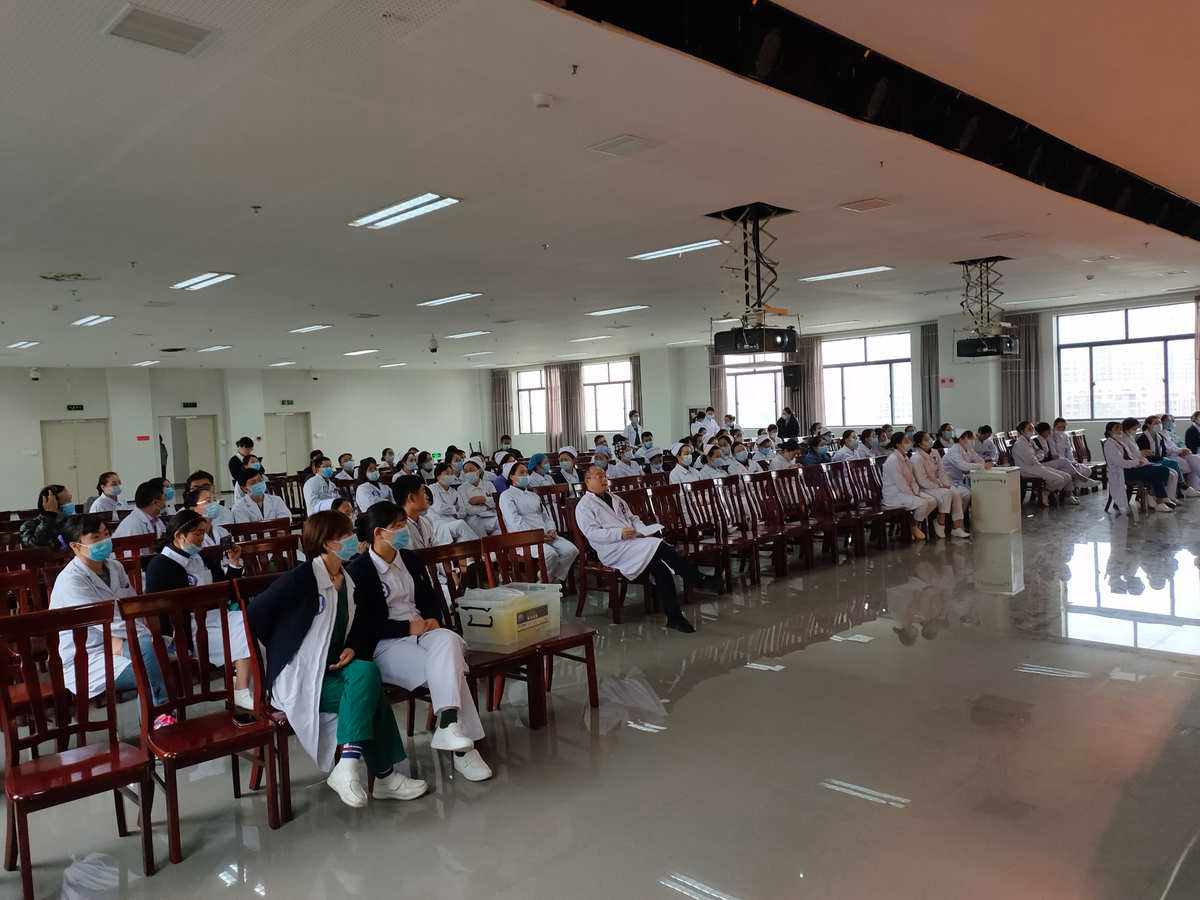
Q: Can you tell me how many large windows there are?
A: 5